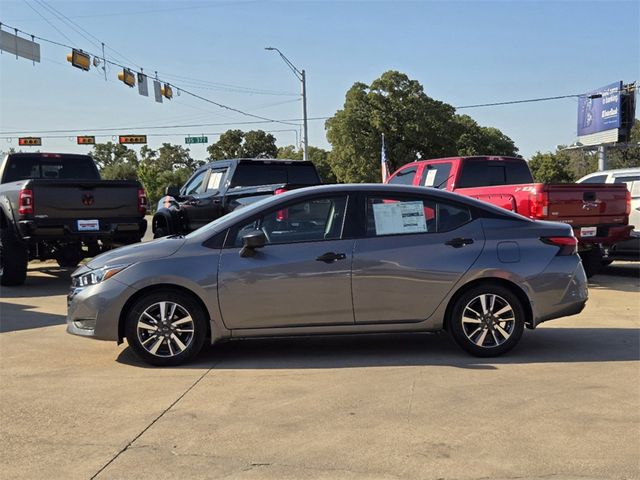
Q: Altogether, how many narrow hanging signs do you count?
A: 2